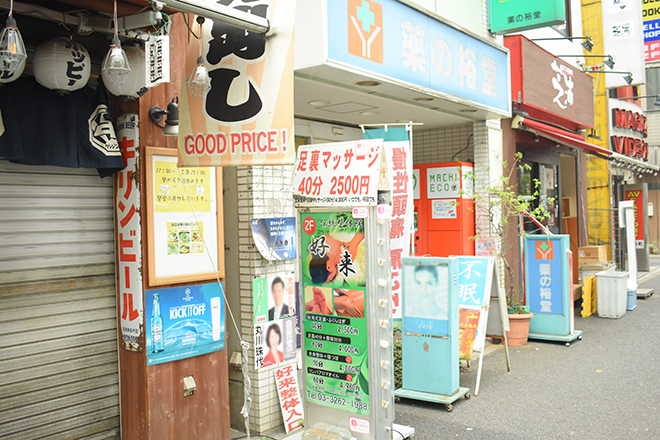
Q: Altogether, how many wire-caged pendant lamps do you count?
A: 3